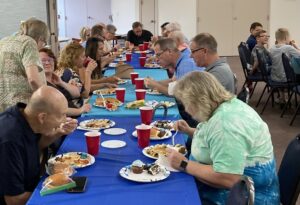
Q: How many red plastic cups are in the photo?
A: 13